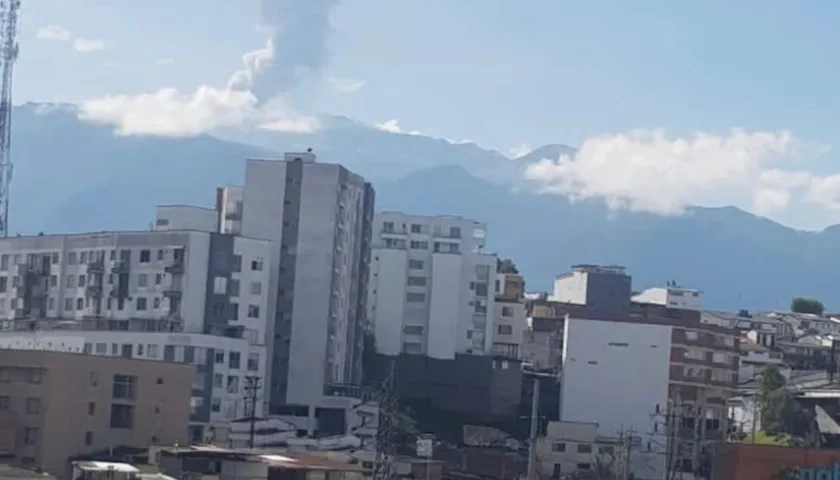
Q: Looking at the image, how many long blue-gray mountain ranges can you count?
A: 1